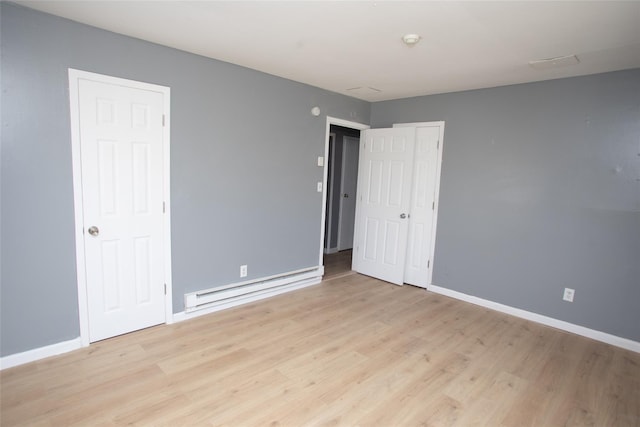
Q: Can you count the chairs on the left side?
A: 0